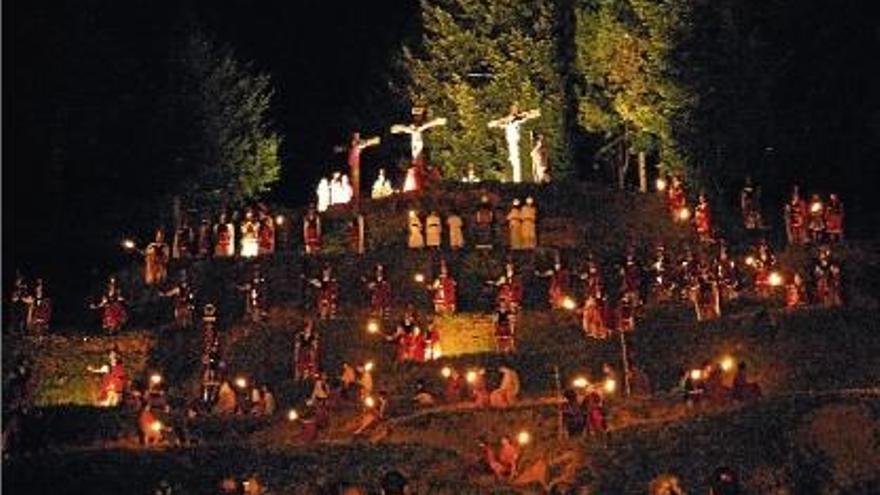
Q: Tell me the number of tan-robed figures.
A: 5